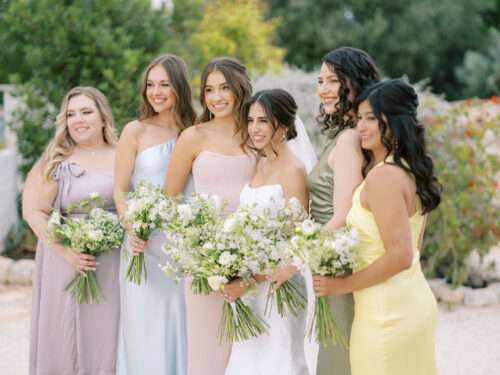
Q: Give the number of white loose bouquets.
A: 6